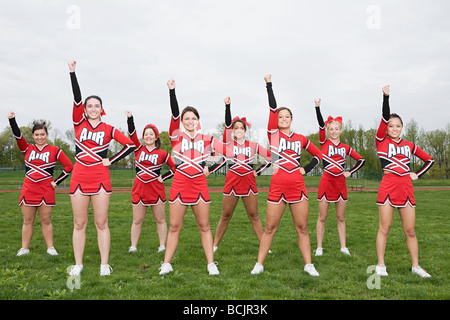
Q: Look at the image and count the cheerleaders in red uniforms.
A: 8